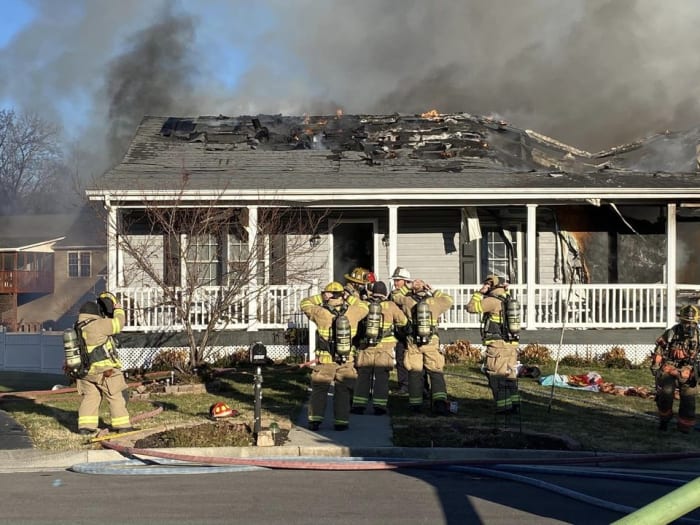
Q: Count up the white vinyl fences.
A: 1